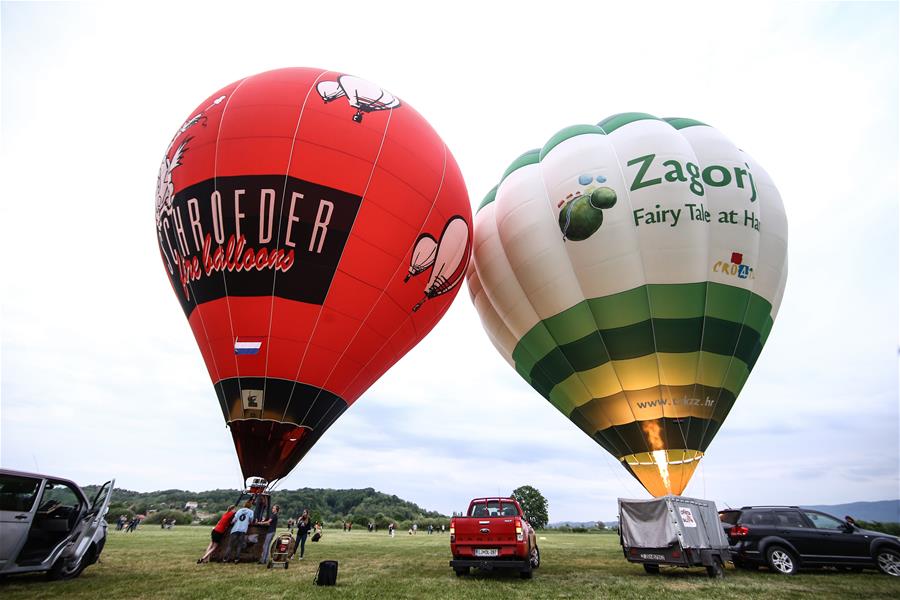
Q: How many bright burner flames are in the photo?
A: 1